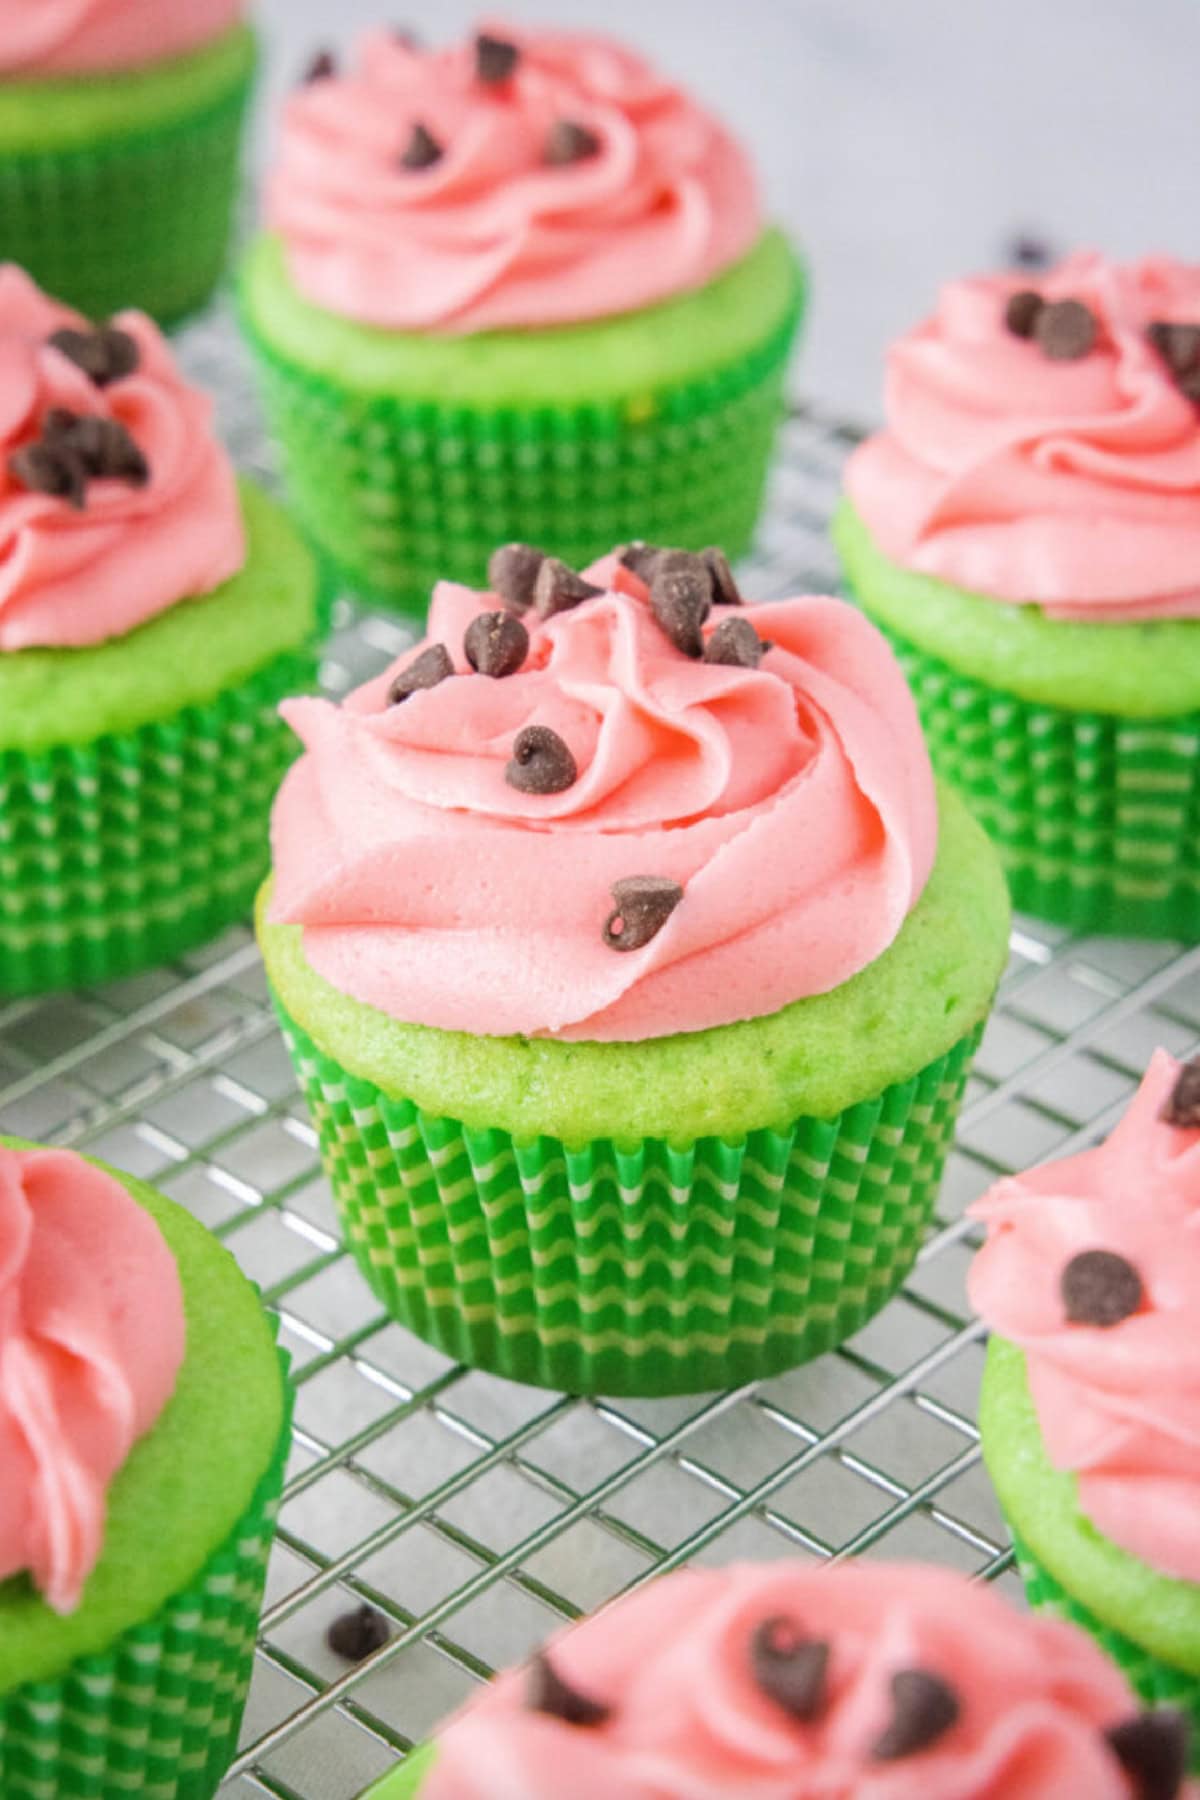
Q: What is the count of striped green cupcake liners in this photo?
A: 7